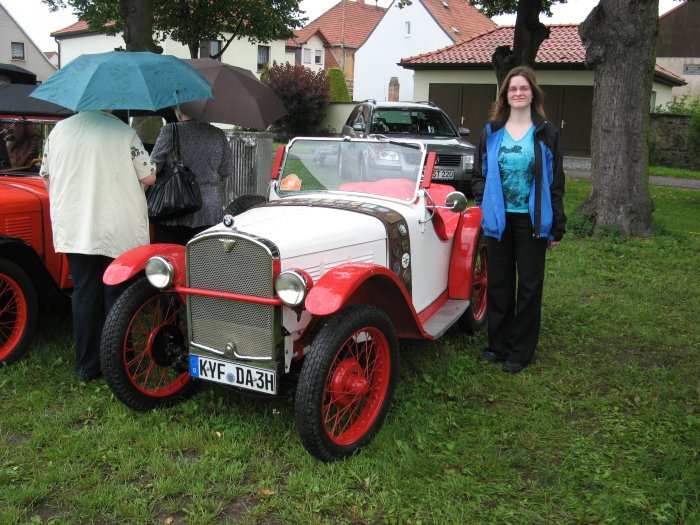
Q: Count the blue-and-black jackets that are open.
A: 1